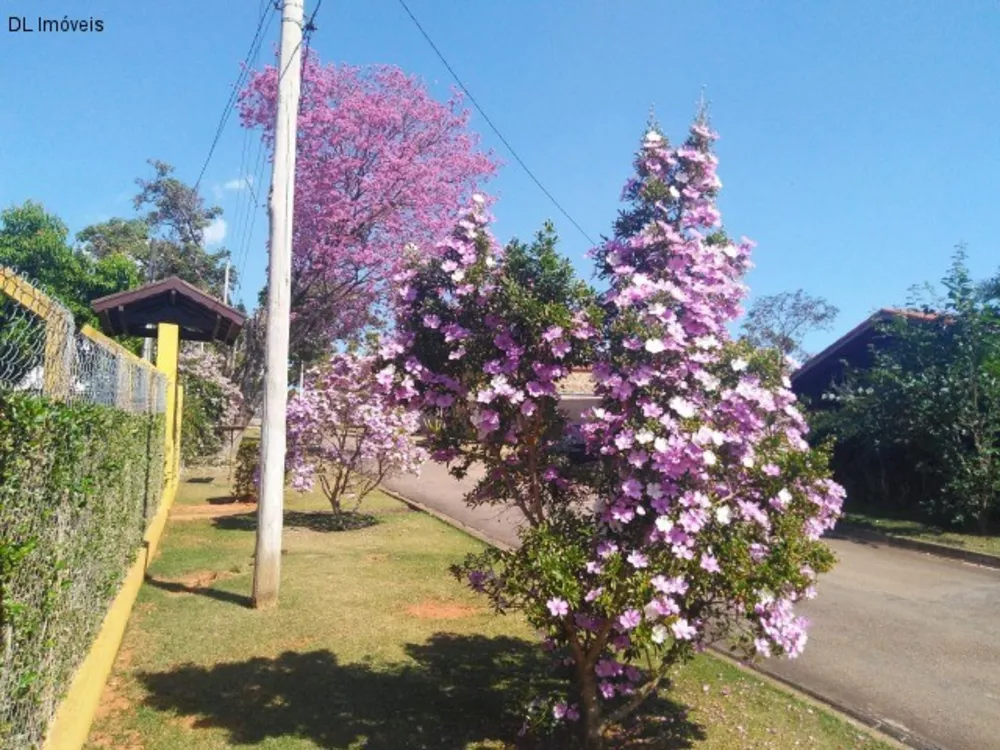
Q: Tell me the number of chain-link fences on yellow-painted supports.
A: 1